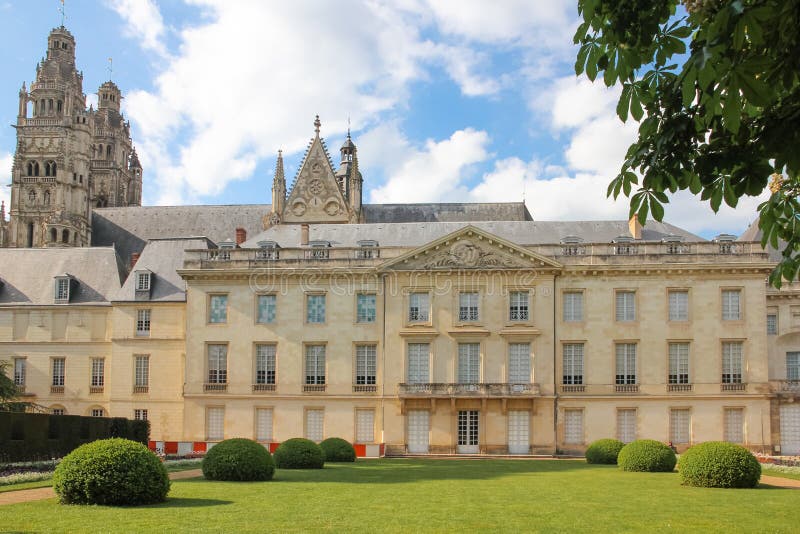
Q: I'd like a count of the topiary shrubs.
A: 7